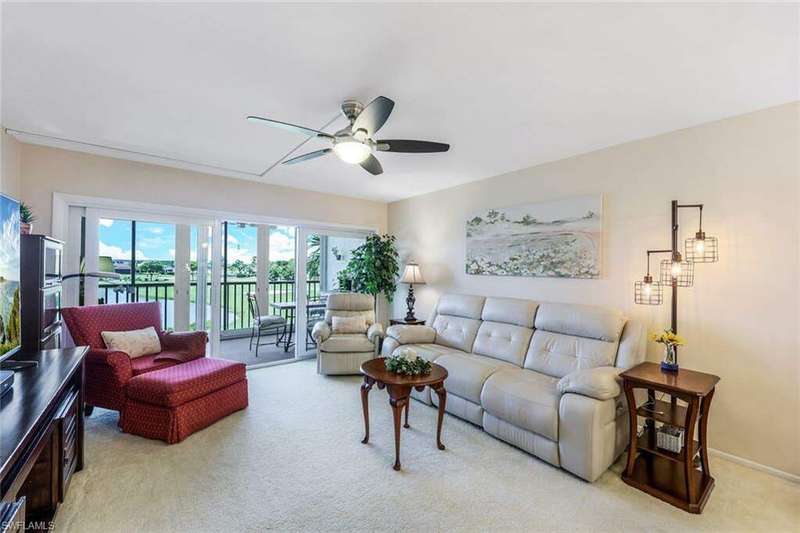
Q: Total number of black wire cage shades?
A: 3